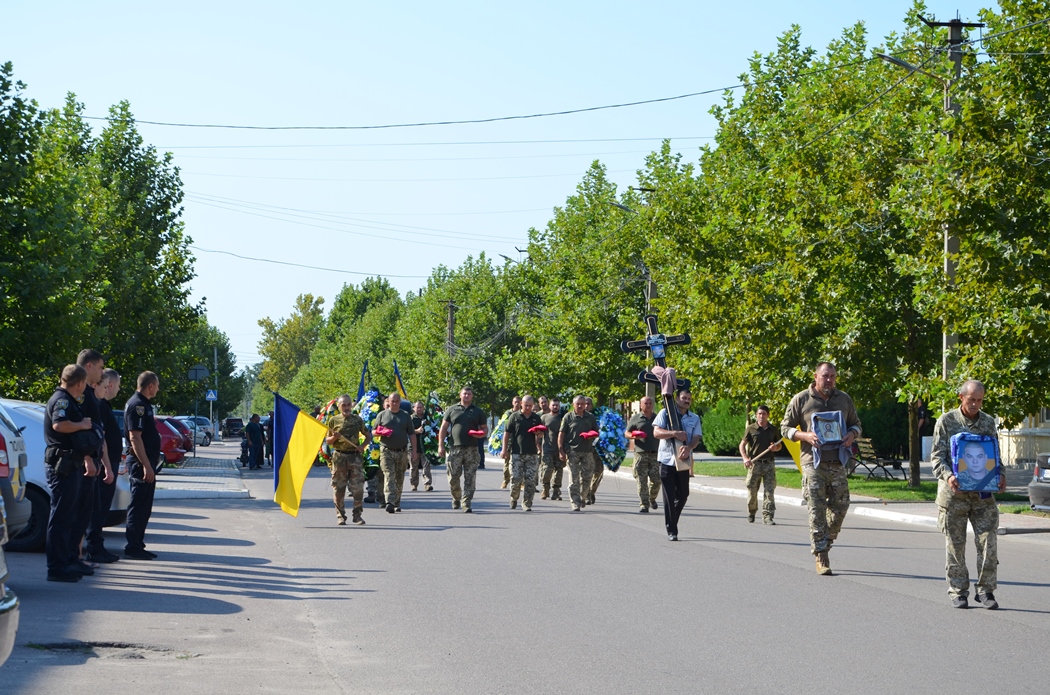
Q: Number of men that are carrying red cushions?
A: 5